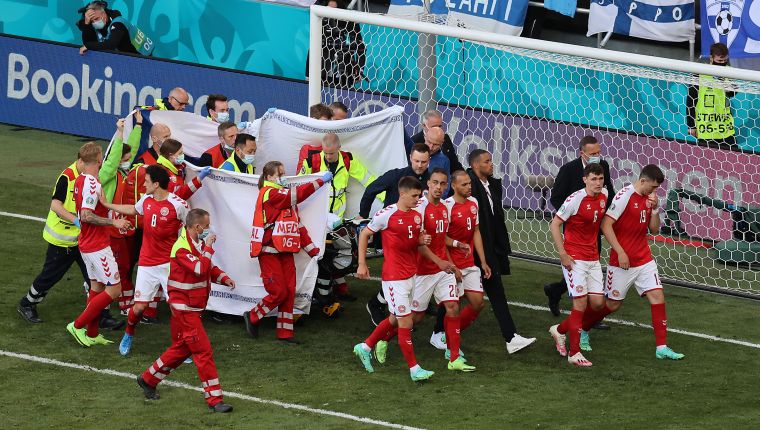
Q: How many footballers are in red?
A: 7